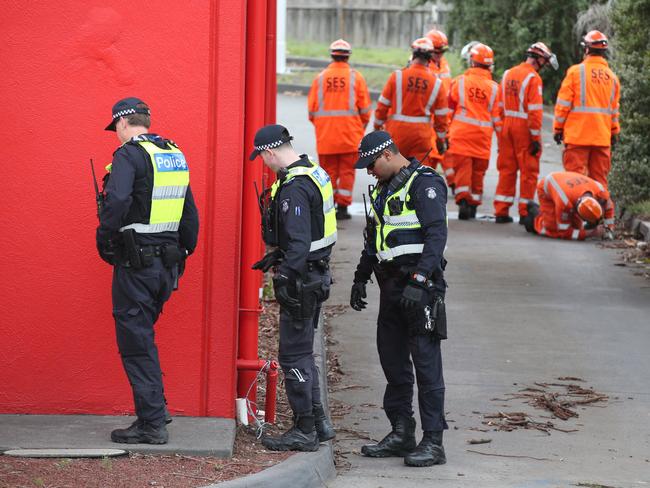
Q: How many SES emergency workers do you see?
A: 7